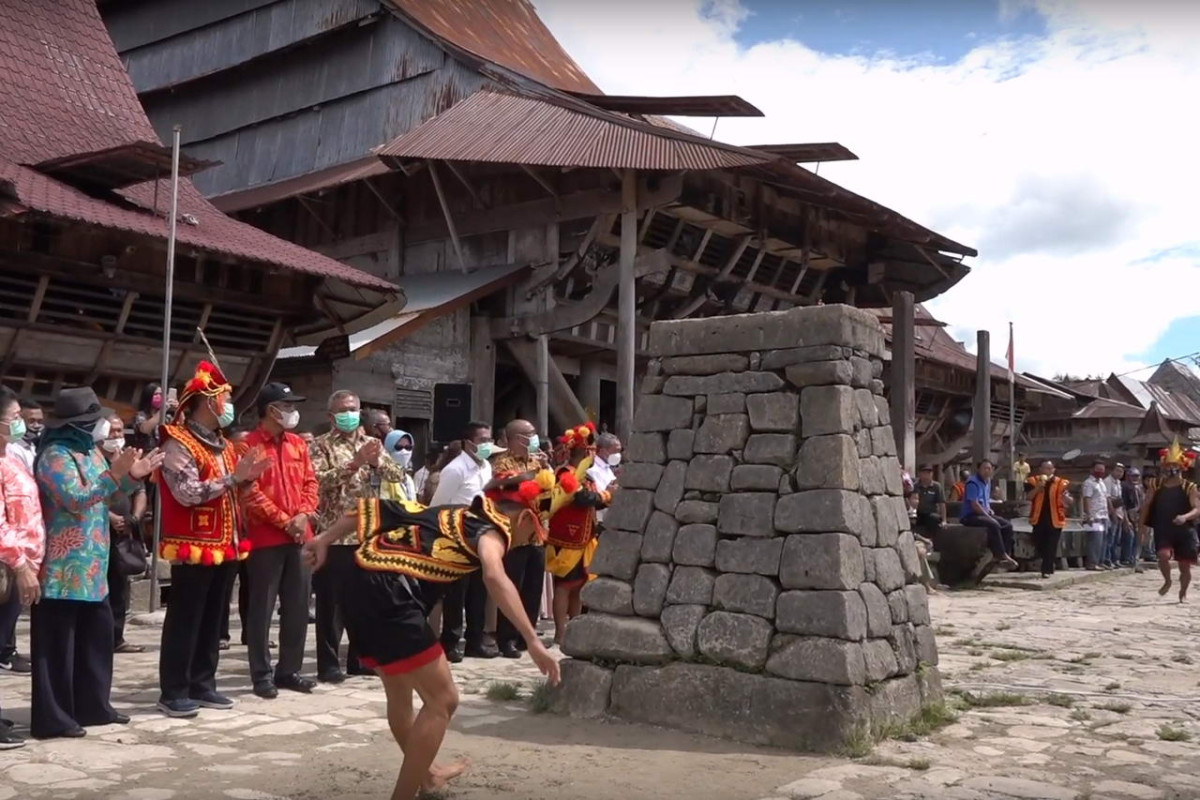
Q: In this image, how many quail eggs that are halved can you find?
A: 0